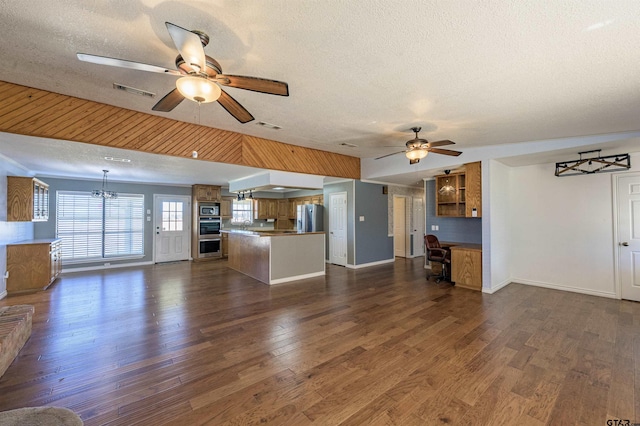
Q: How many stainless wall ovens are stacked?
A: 2